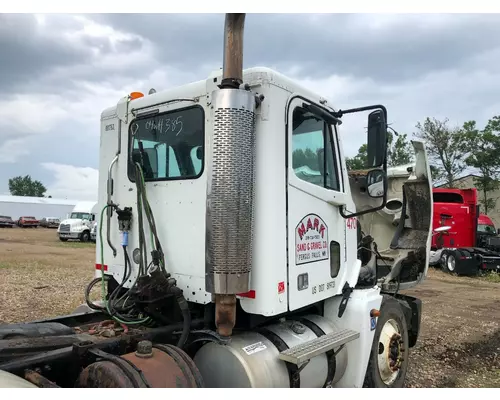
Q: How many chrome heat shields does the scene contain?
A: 1